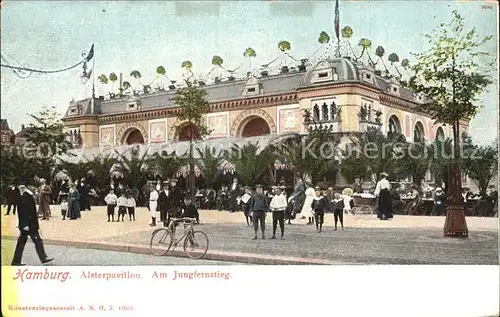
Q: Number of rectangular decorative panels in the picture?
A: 4